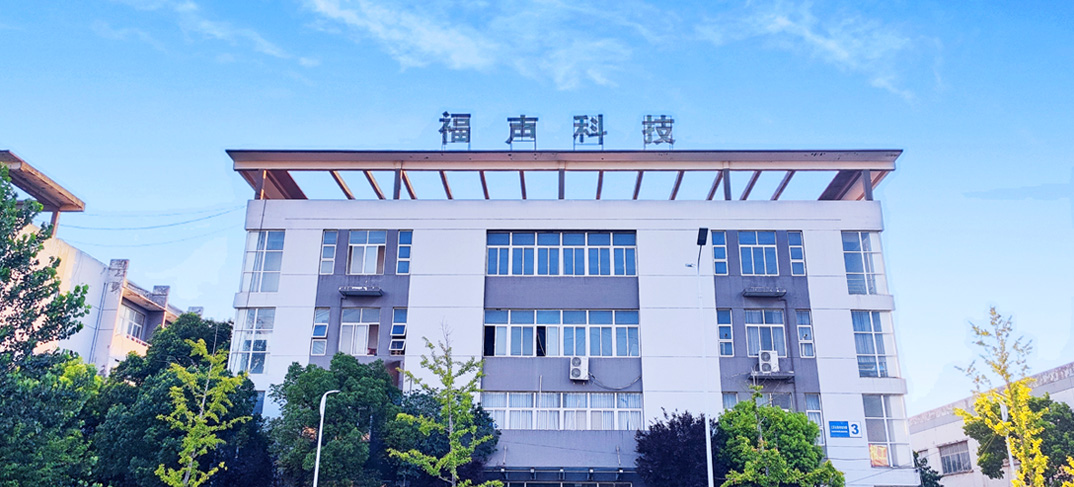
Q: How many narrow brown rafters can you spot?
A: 12